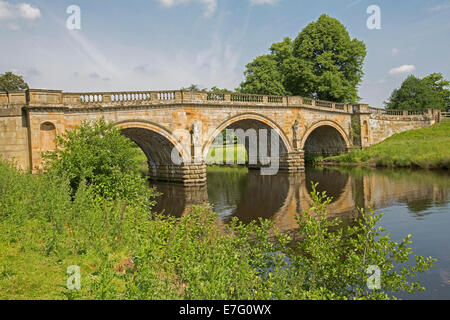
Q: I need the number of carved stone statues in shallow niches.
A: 2